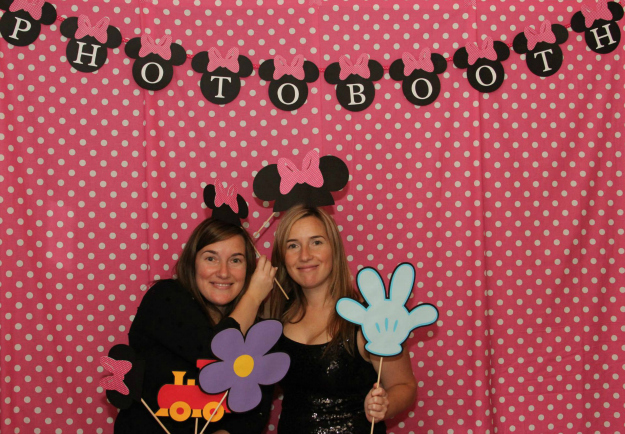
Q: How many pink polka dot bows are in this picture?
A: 13